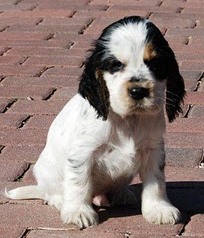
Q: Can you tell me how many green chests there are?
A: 0